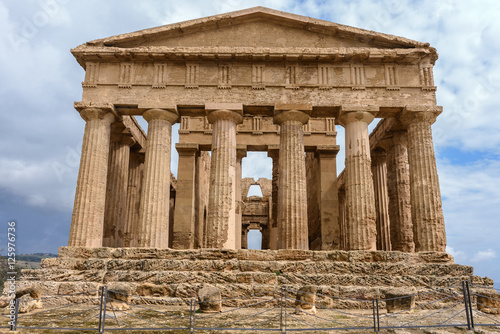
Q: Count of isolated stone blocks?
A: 6